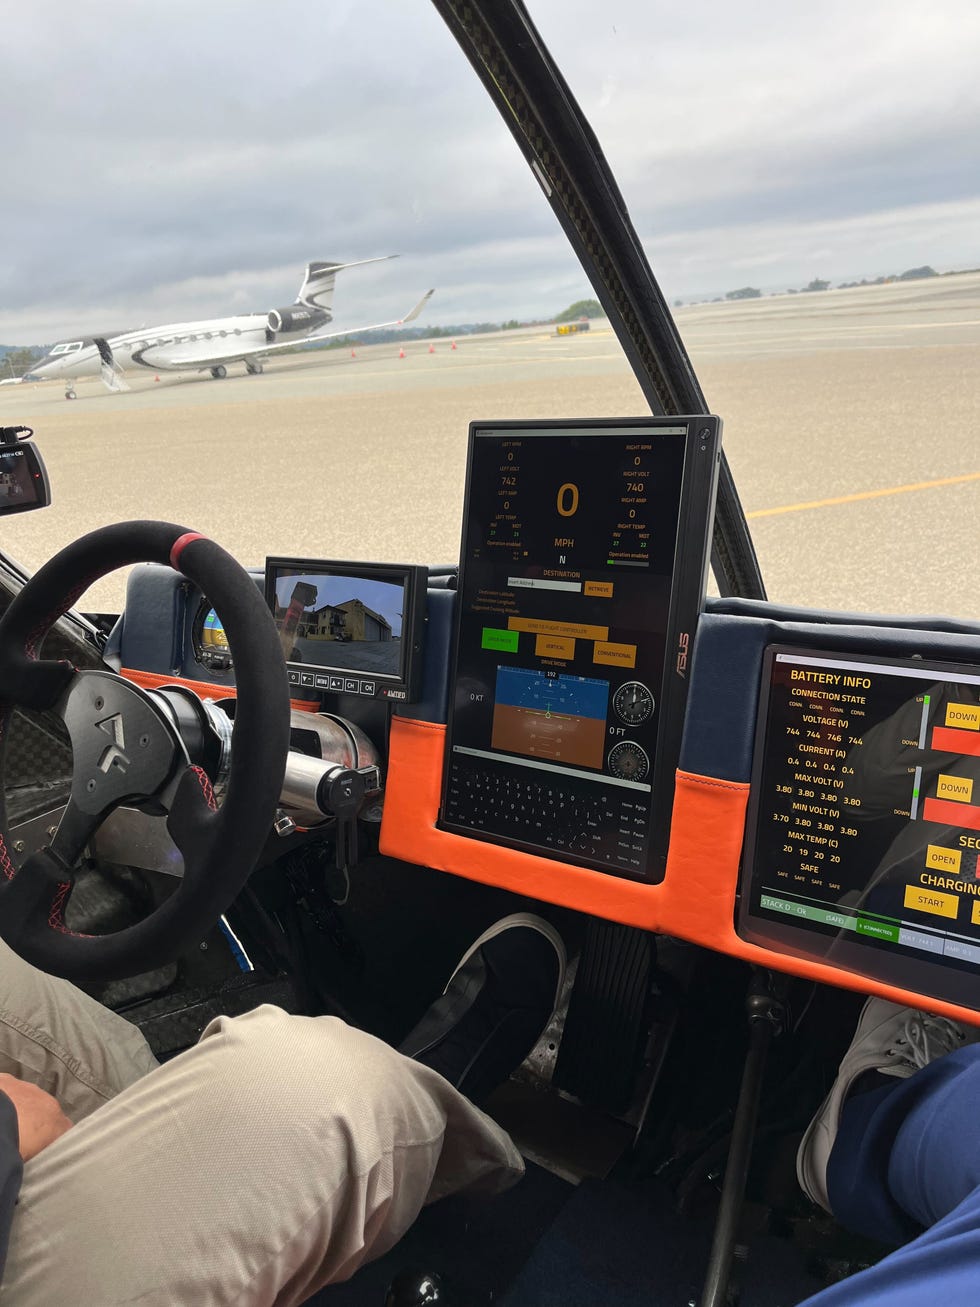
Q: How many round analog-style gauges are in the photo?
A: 2